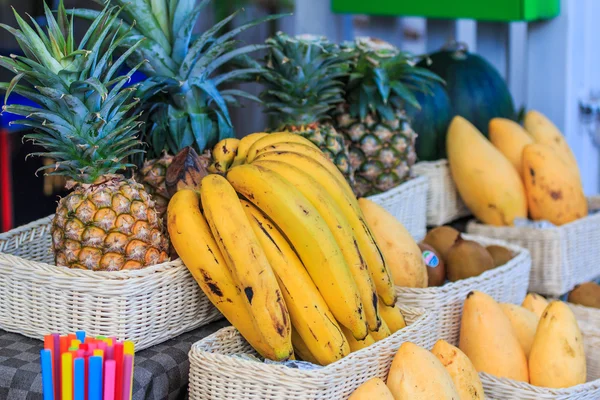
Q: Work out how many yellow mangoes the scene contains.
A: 12